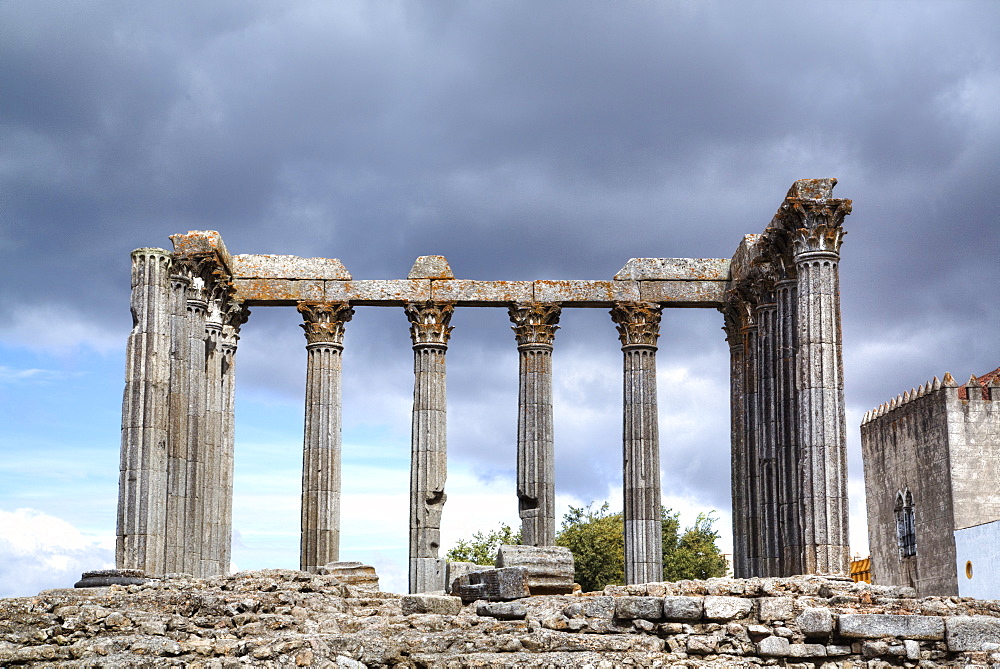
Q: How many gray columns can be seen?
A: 14